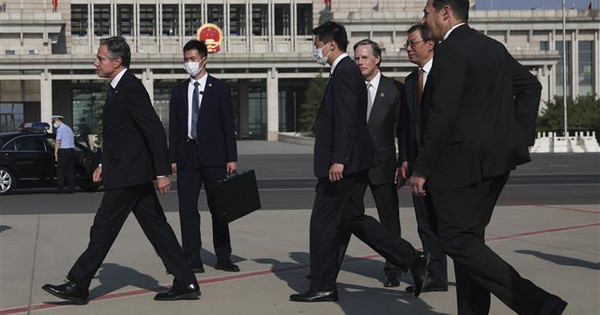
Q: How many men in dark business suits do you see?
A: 6